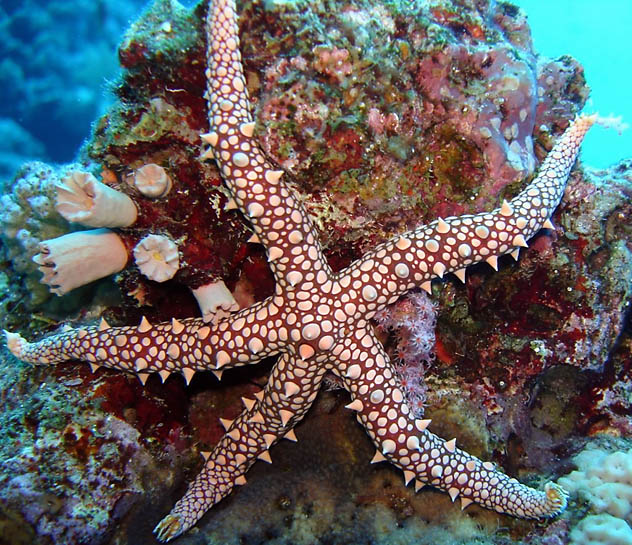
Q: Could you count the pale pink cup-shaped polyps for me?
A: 5